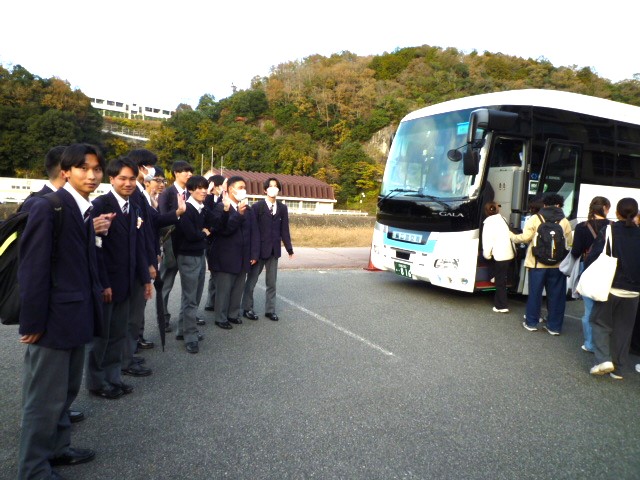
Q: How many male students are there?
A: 10